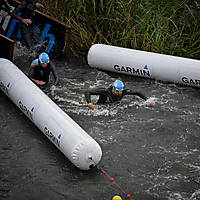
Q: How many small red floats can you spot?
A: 2